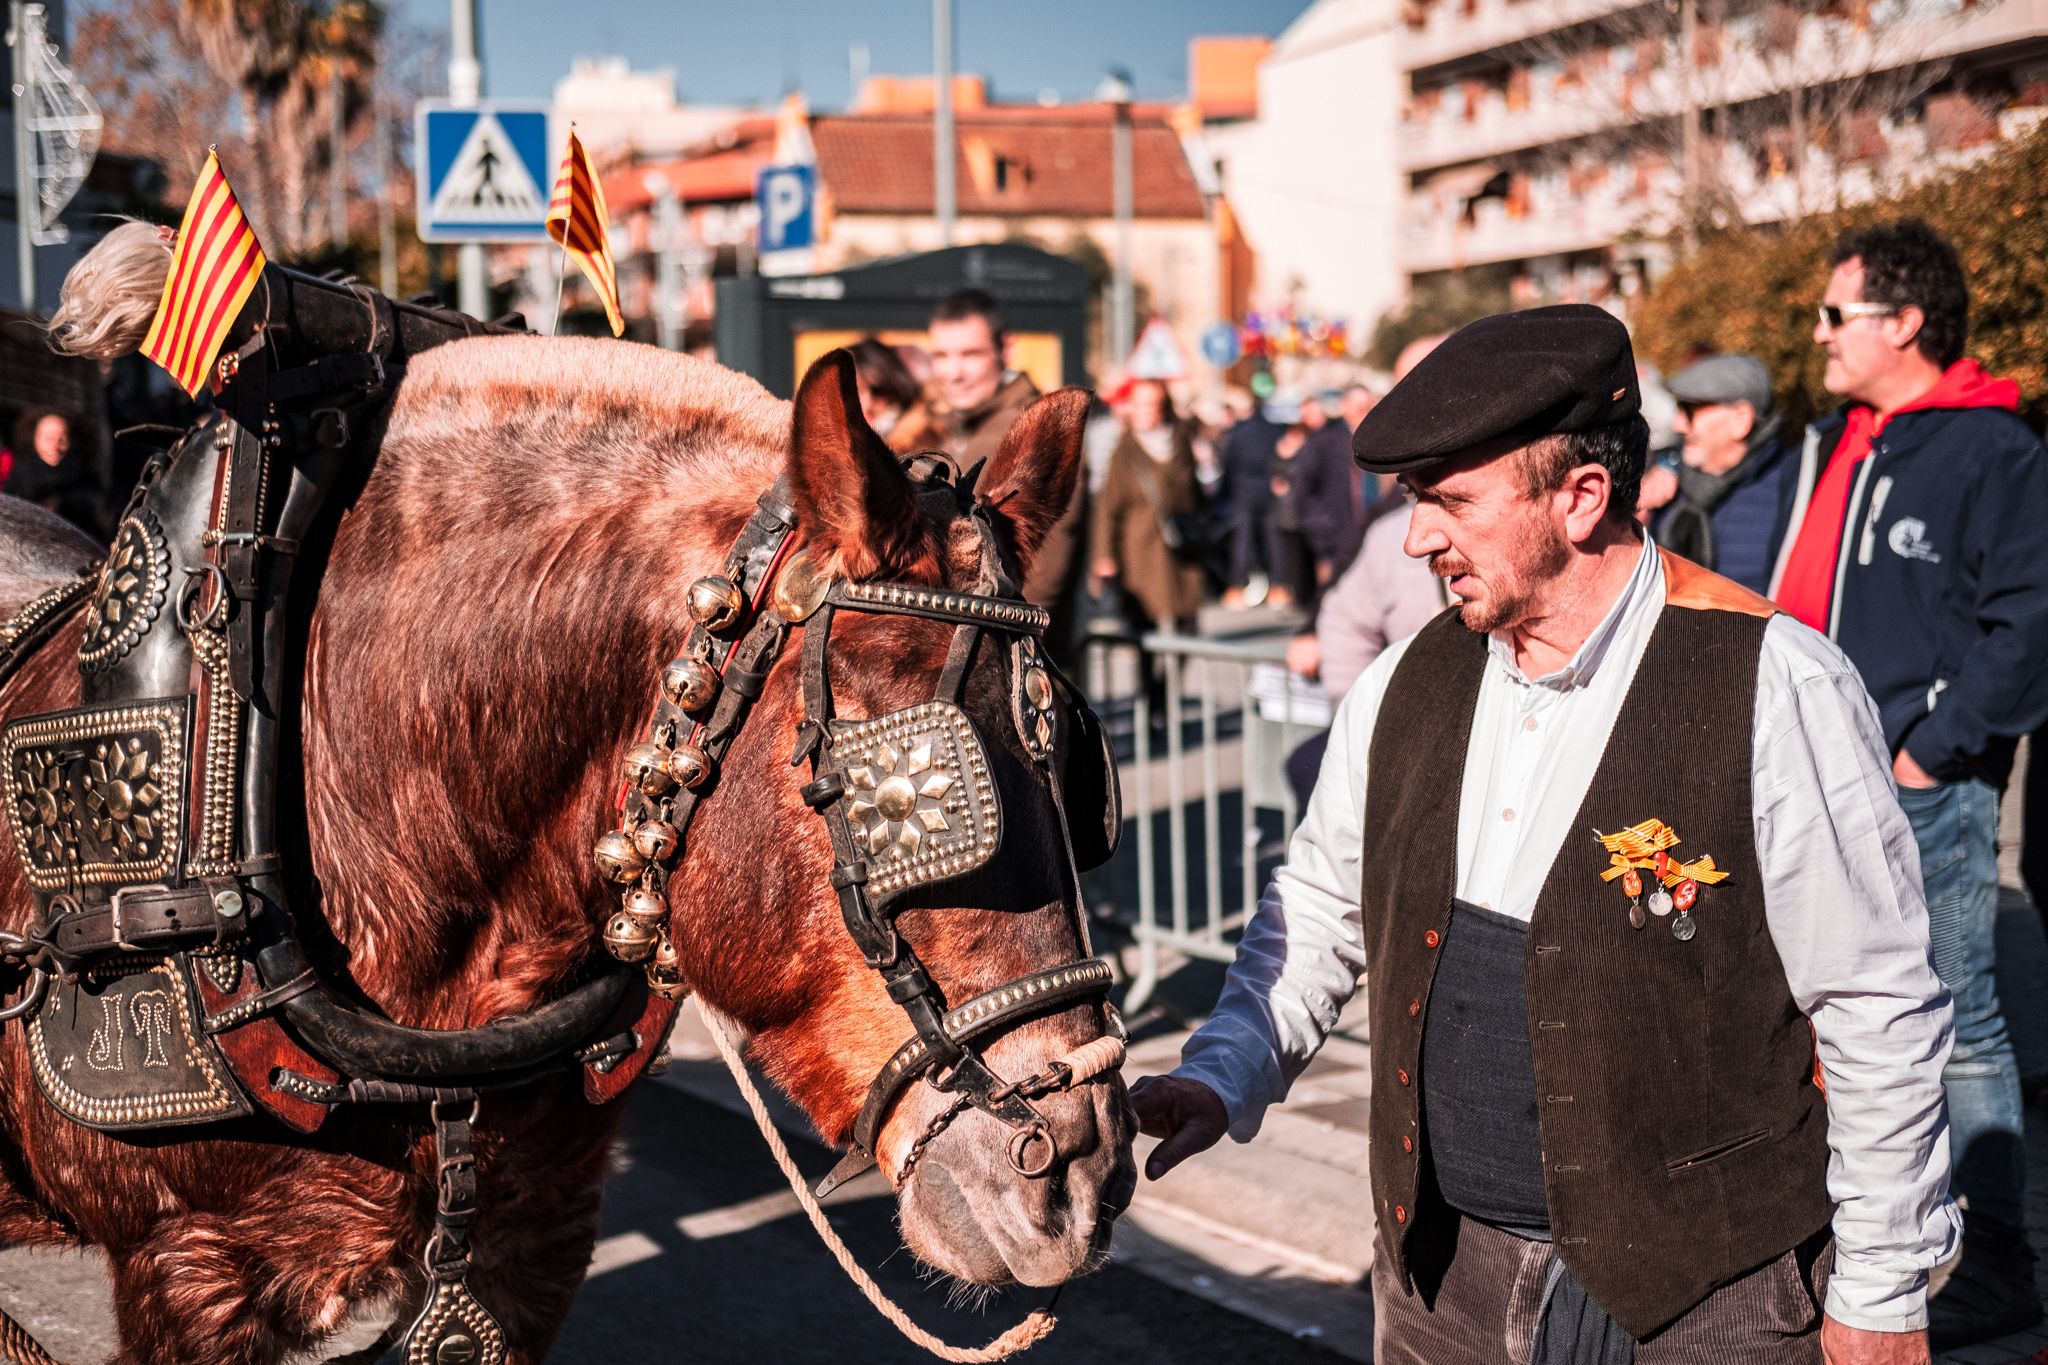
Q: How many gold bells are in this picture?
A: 10